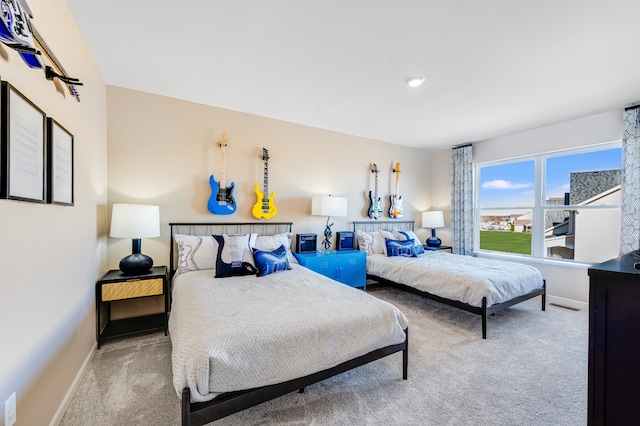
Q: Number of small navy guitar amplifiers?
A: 2